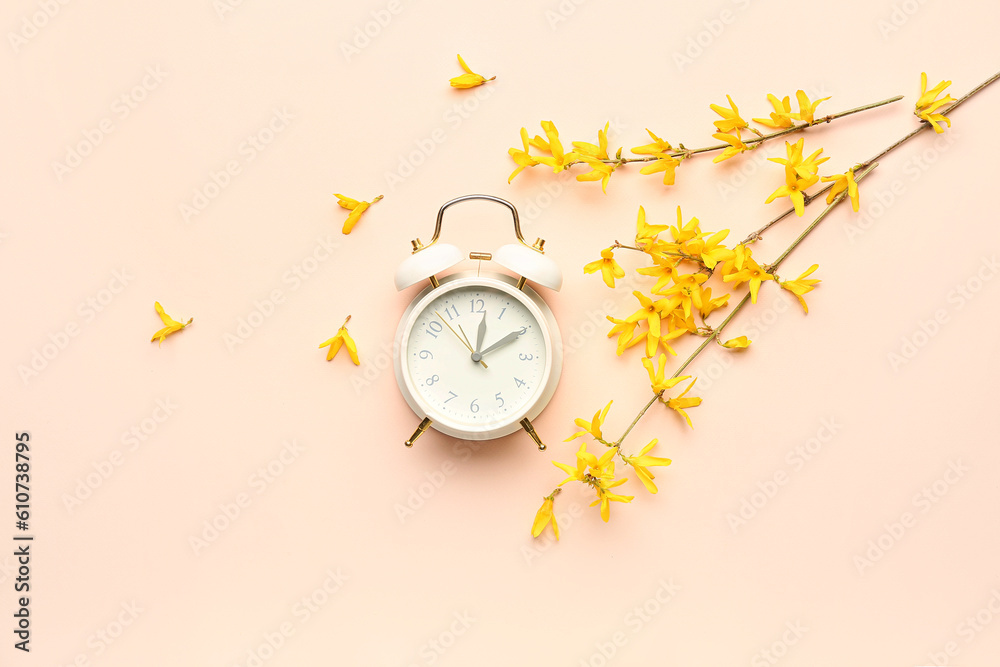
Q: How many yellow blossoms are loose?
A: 5